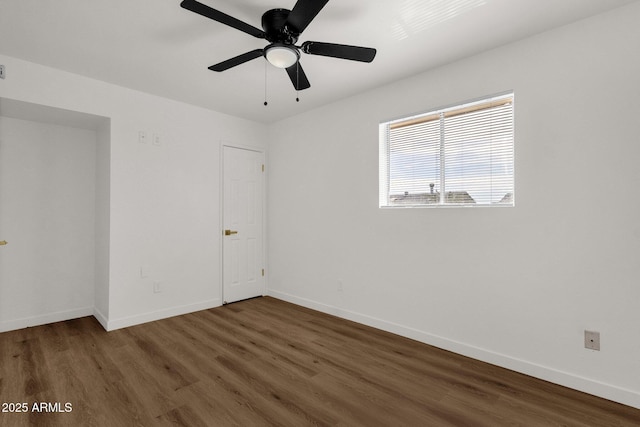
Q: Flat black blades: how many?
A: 5